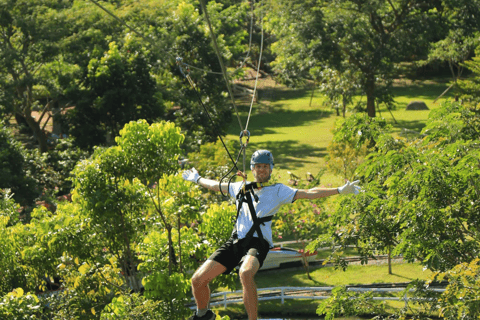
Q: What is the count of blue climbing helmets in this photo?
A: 1